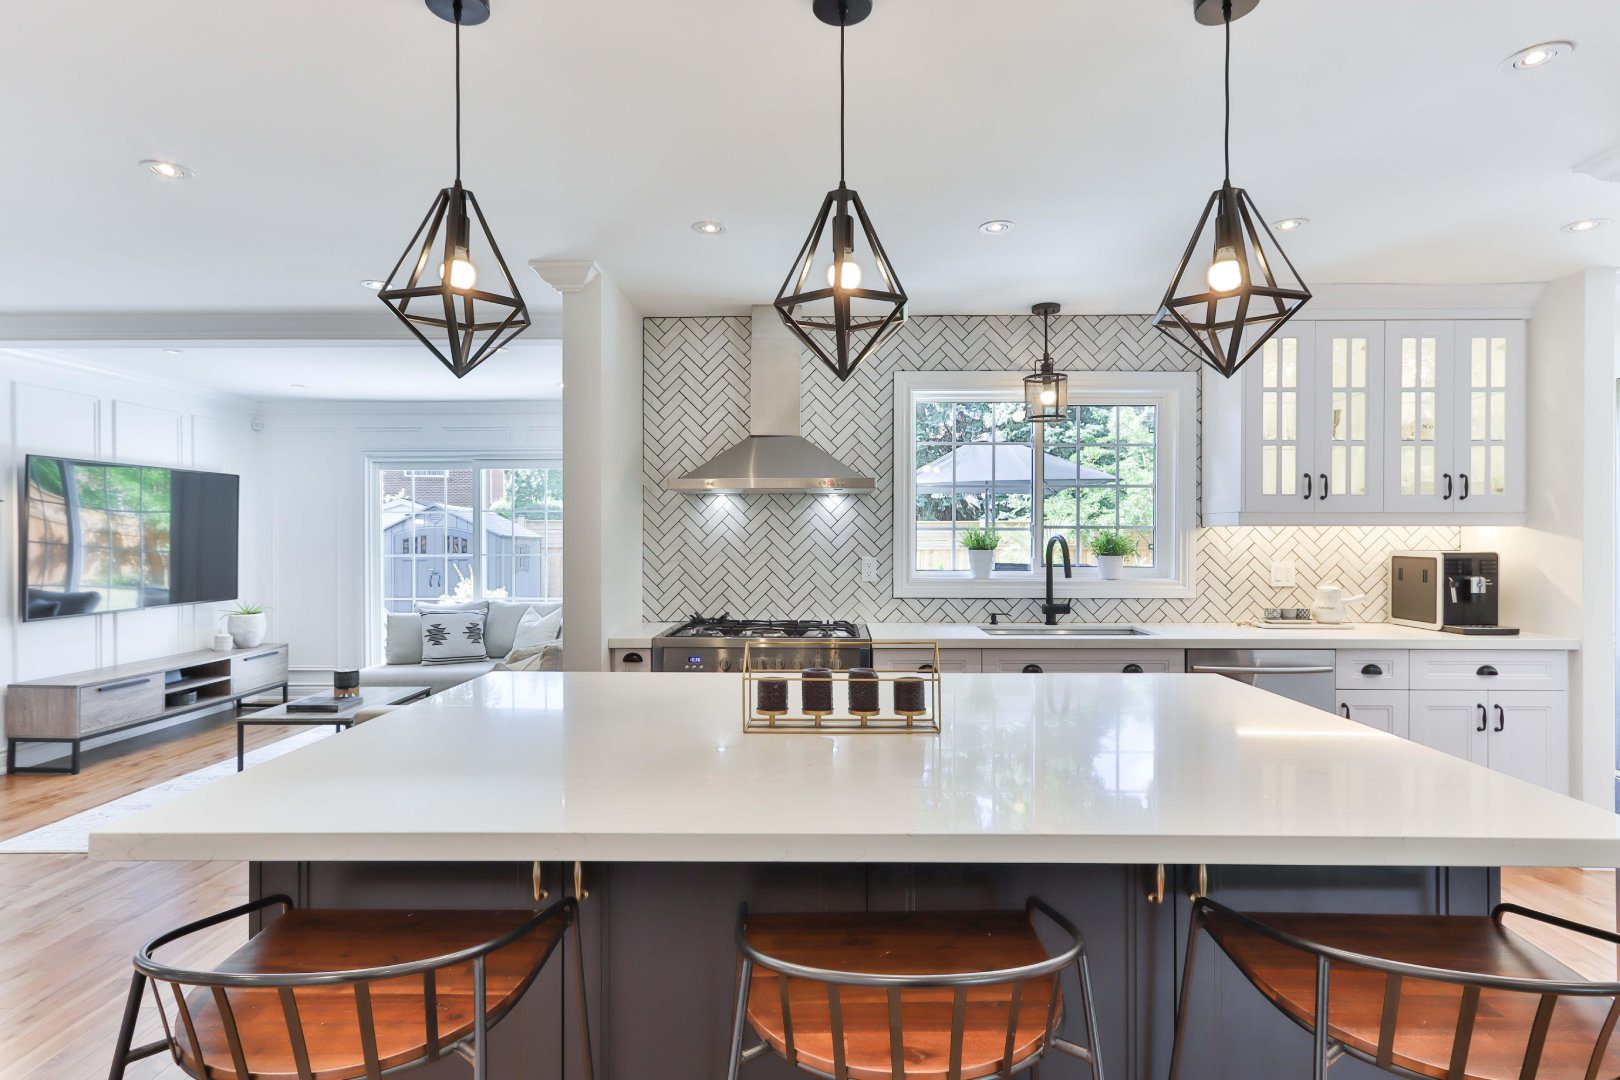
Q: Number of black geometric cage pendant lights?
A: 3